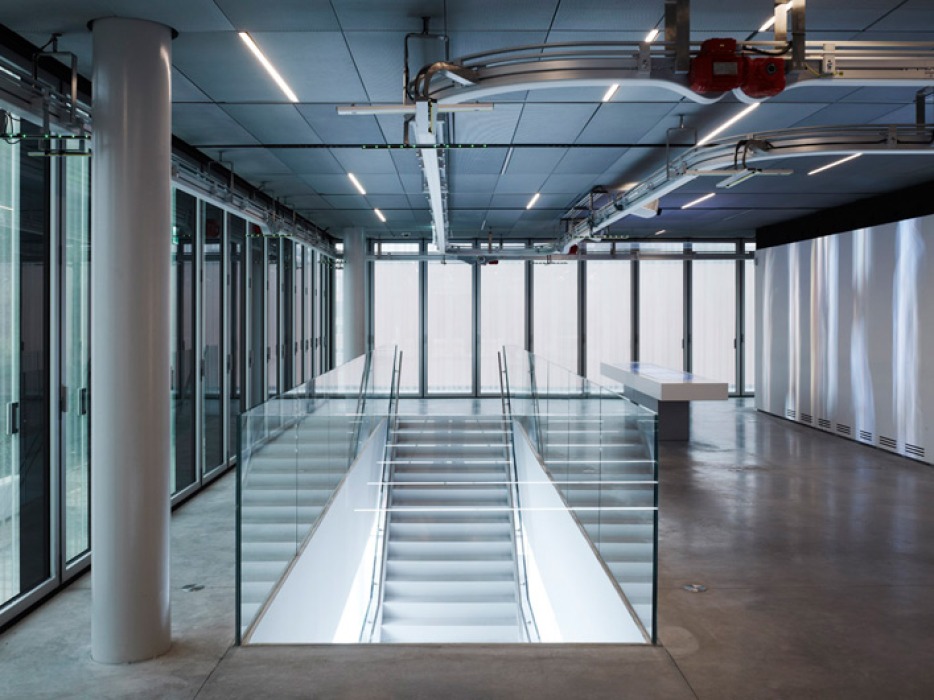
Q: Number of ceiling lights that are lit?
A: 11